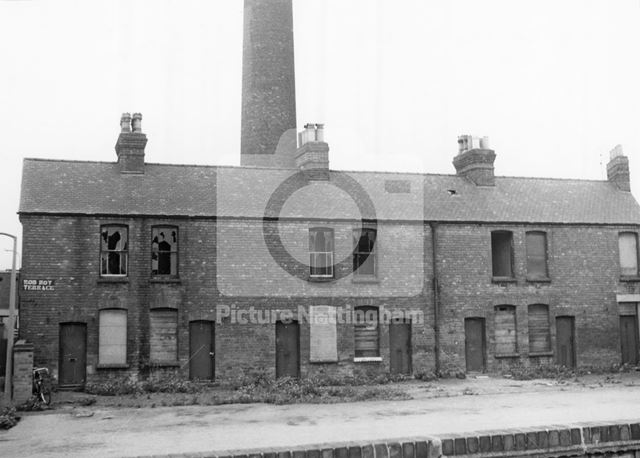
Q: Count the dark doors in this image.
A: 7